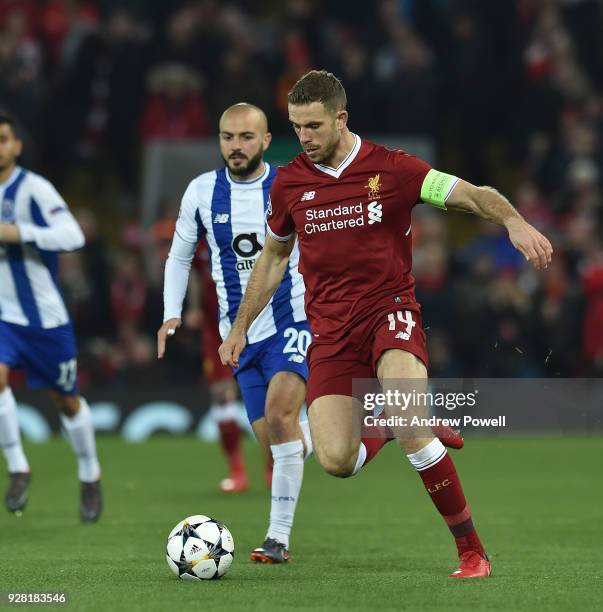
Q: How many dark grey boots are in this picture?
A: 3